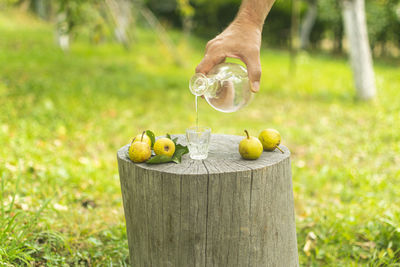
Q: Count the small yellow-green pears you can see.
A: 5